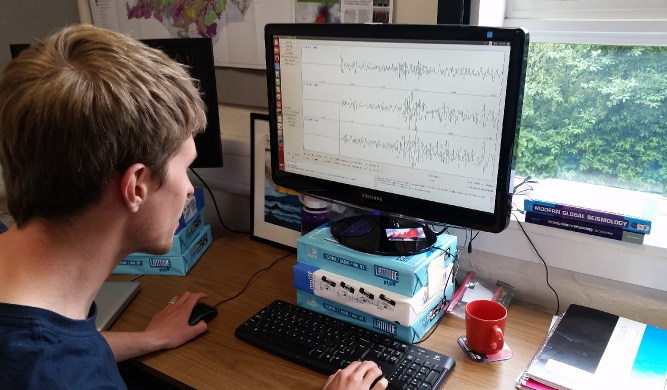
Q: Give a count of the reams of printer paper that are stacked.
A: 6